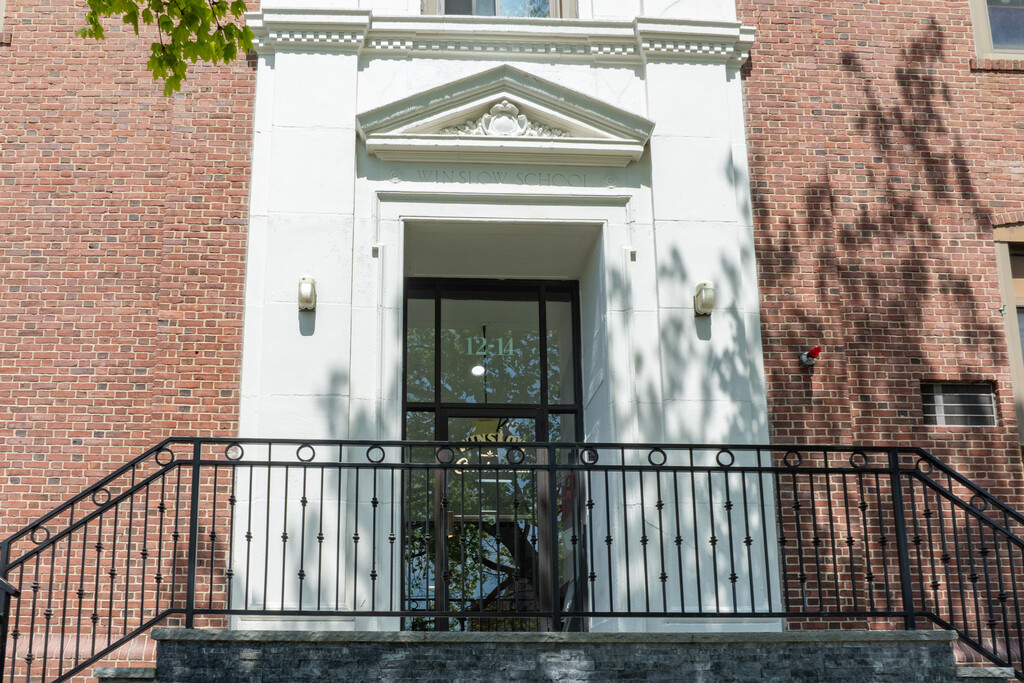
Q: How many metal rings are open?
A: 15